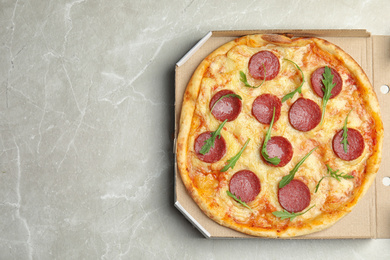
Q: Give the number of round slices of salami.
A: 10